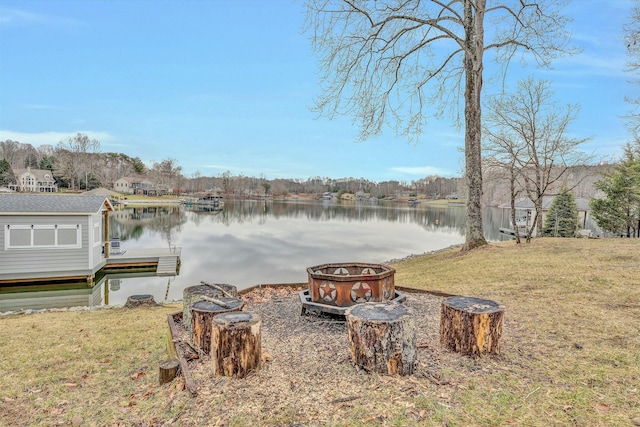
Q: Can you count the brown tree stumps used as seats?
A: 5